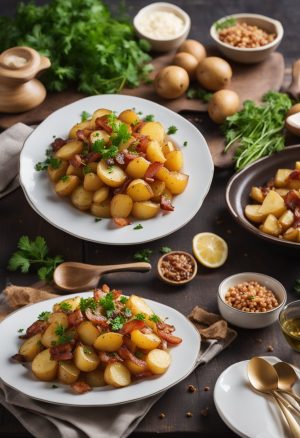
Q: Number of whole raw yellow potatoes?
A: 5